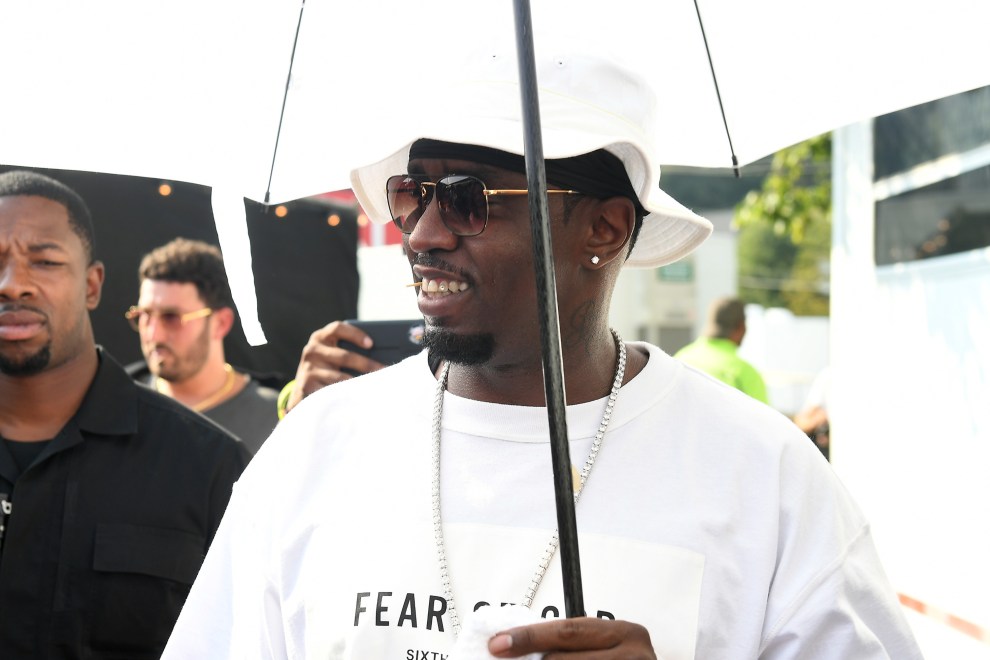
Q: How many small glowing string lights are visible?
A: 4